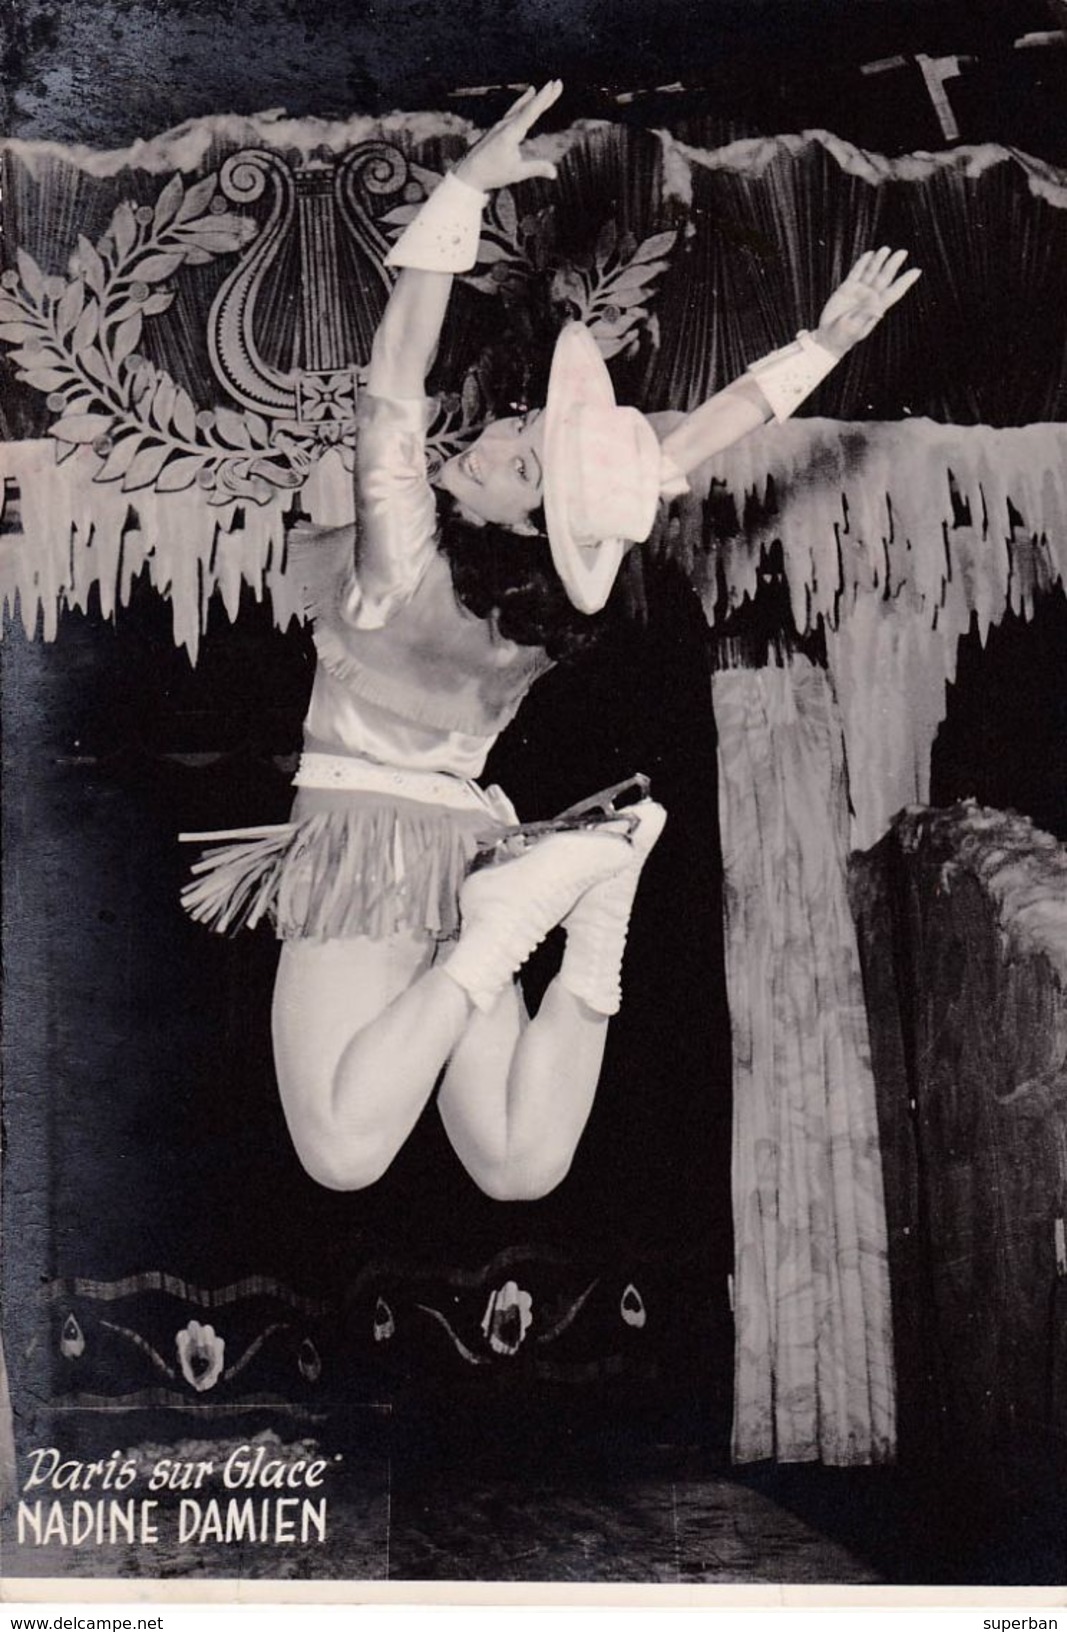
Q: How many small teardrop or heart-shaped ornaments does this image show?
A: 4